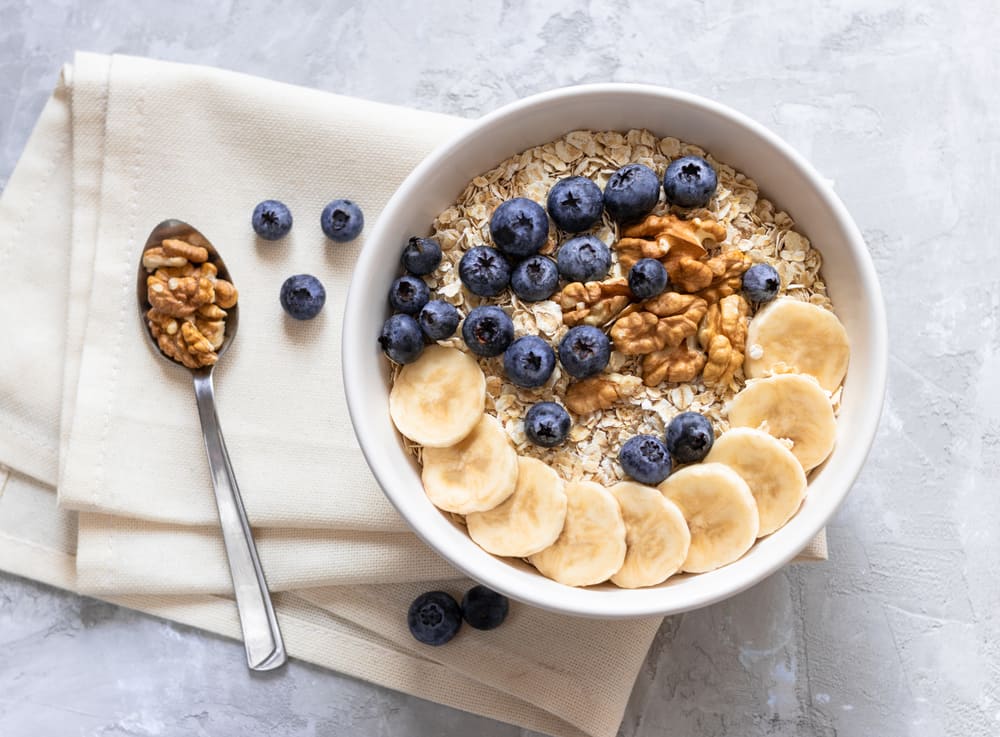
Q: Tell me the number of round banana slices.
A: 9